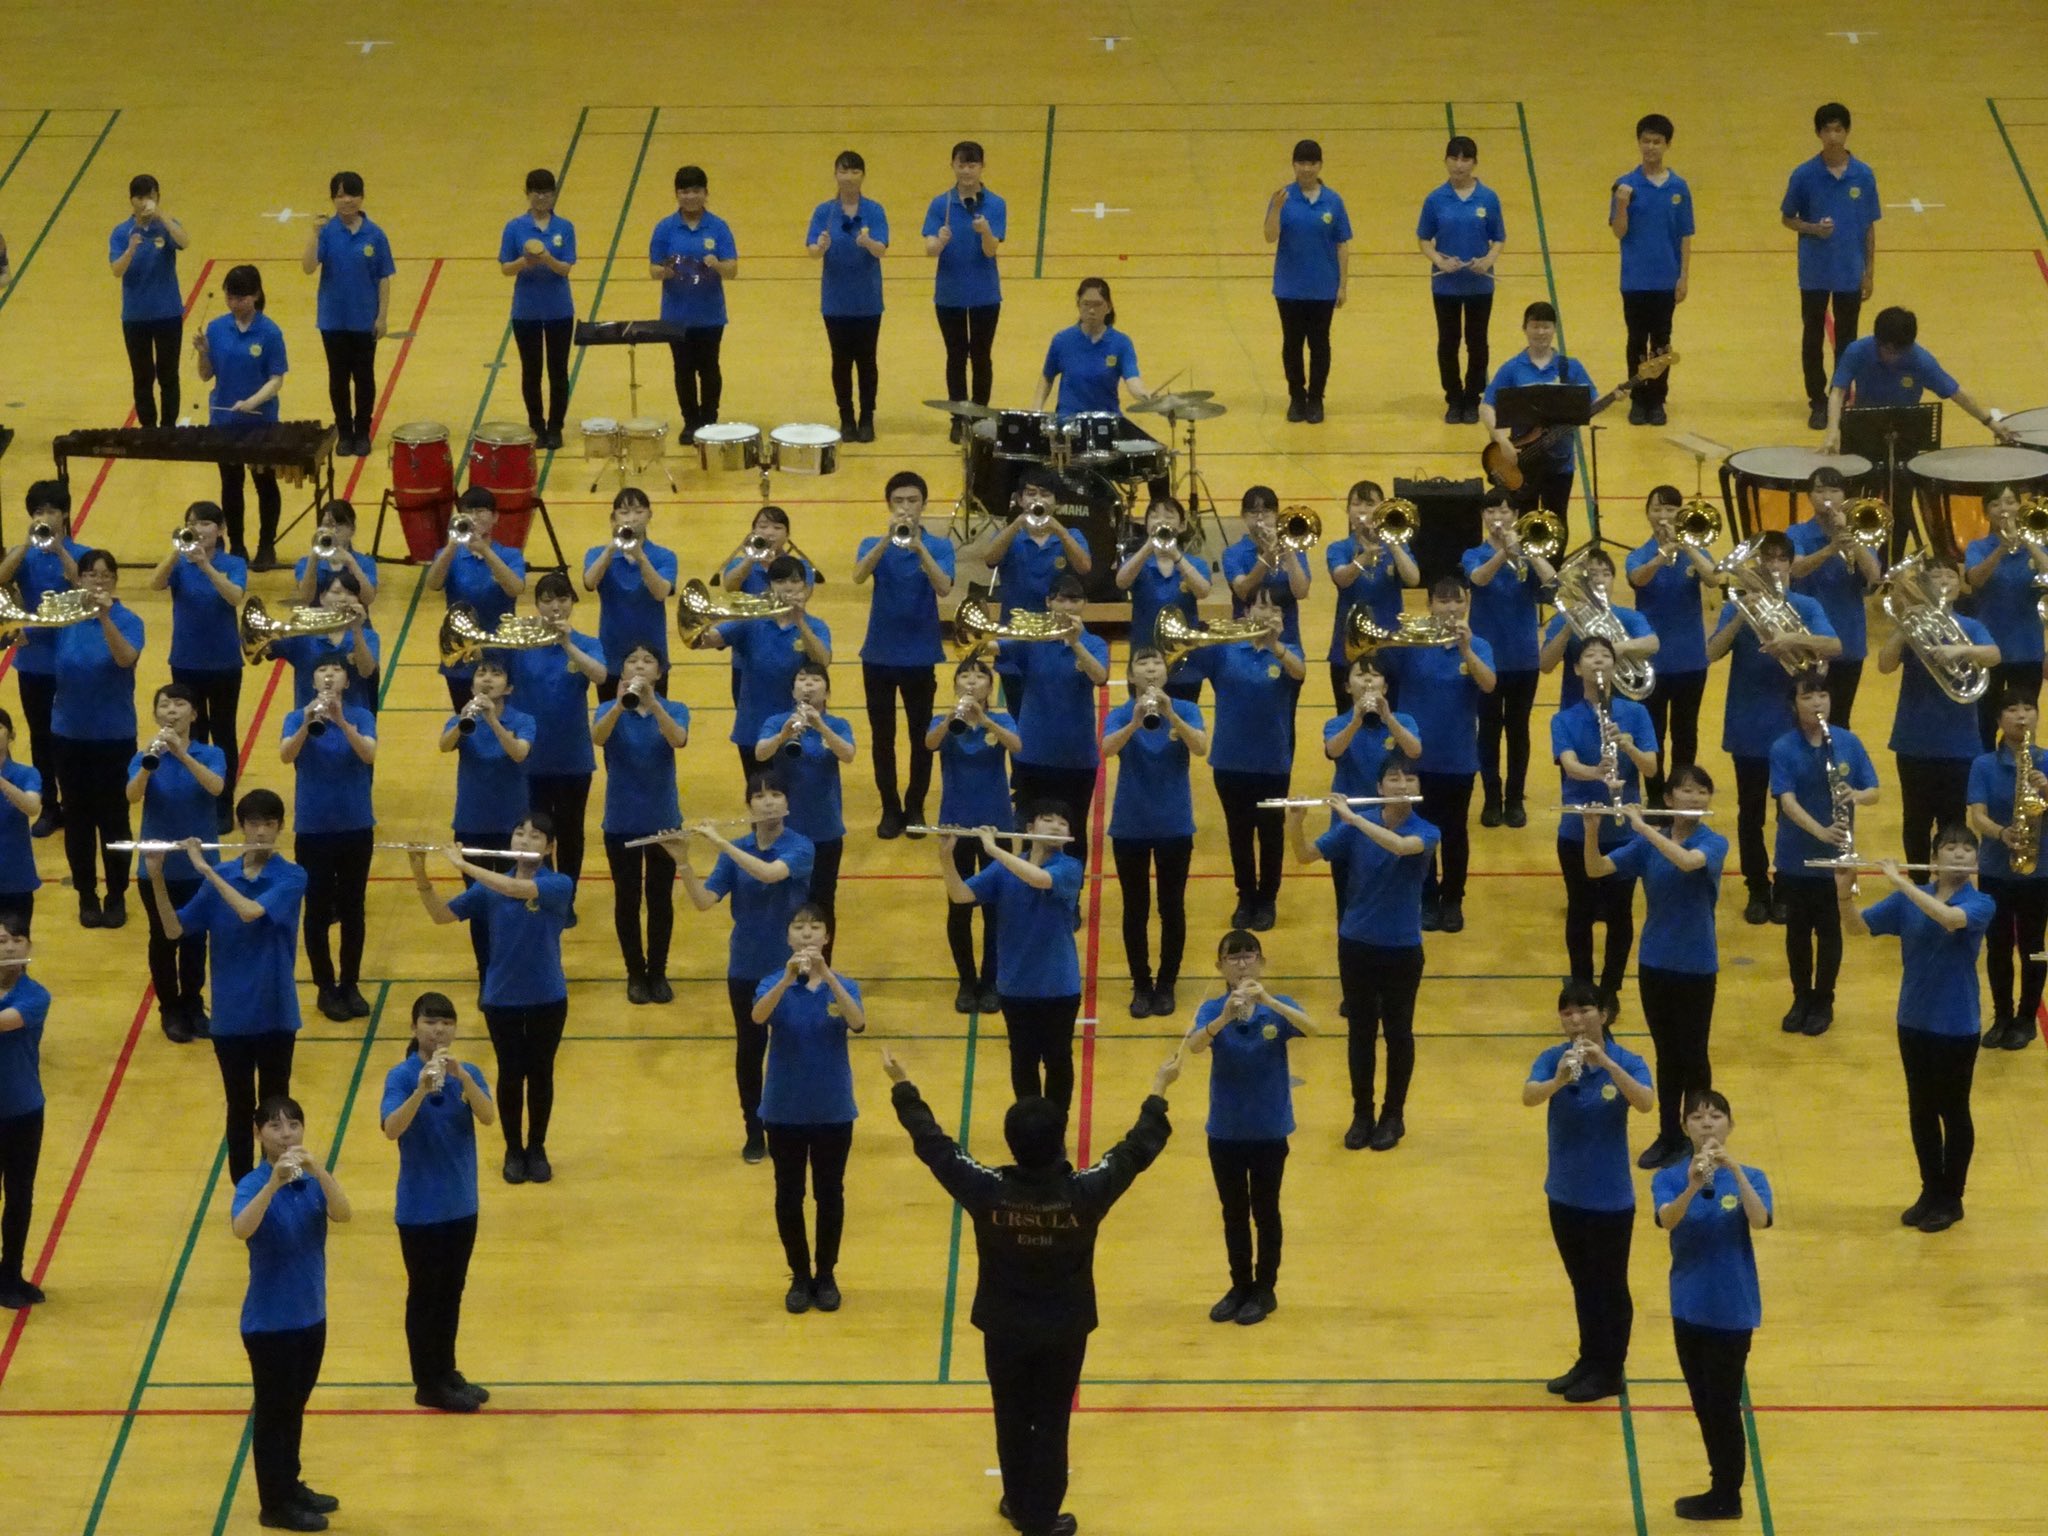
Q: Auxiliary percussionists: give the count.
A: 10